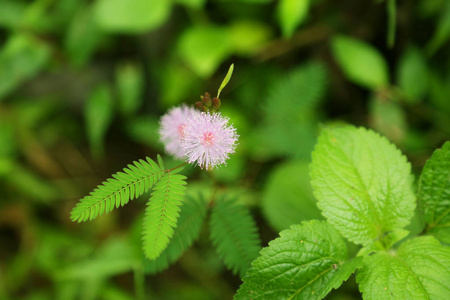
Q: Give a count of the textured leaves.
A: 4